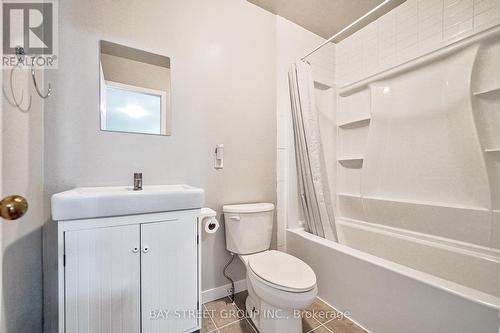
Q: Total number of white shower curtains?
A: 1